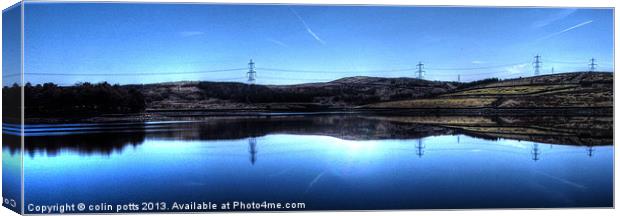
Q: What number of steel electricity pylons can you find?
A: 4